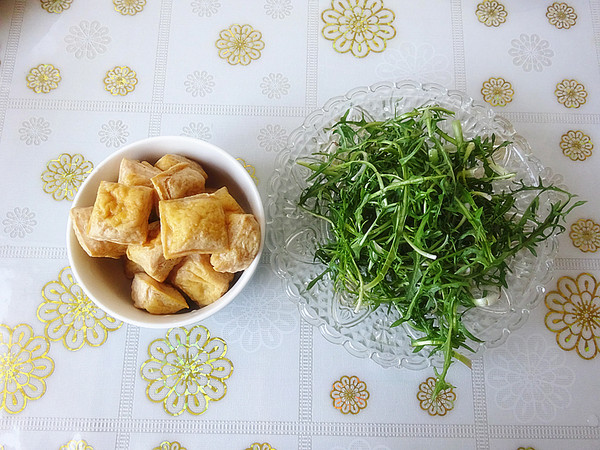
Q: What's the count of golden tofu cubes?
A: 12